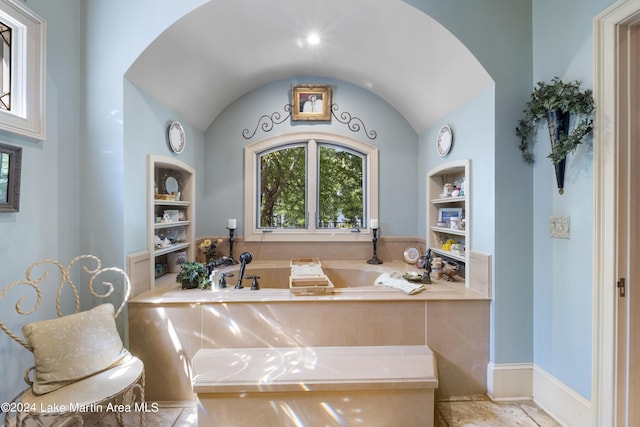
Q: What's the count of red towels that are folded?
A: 0